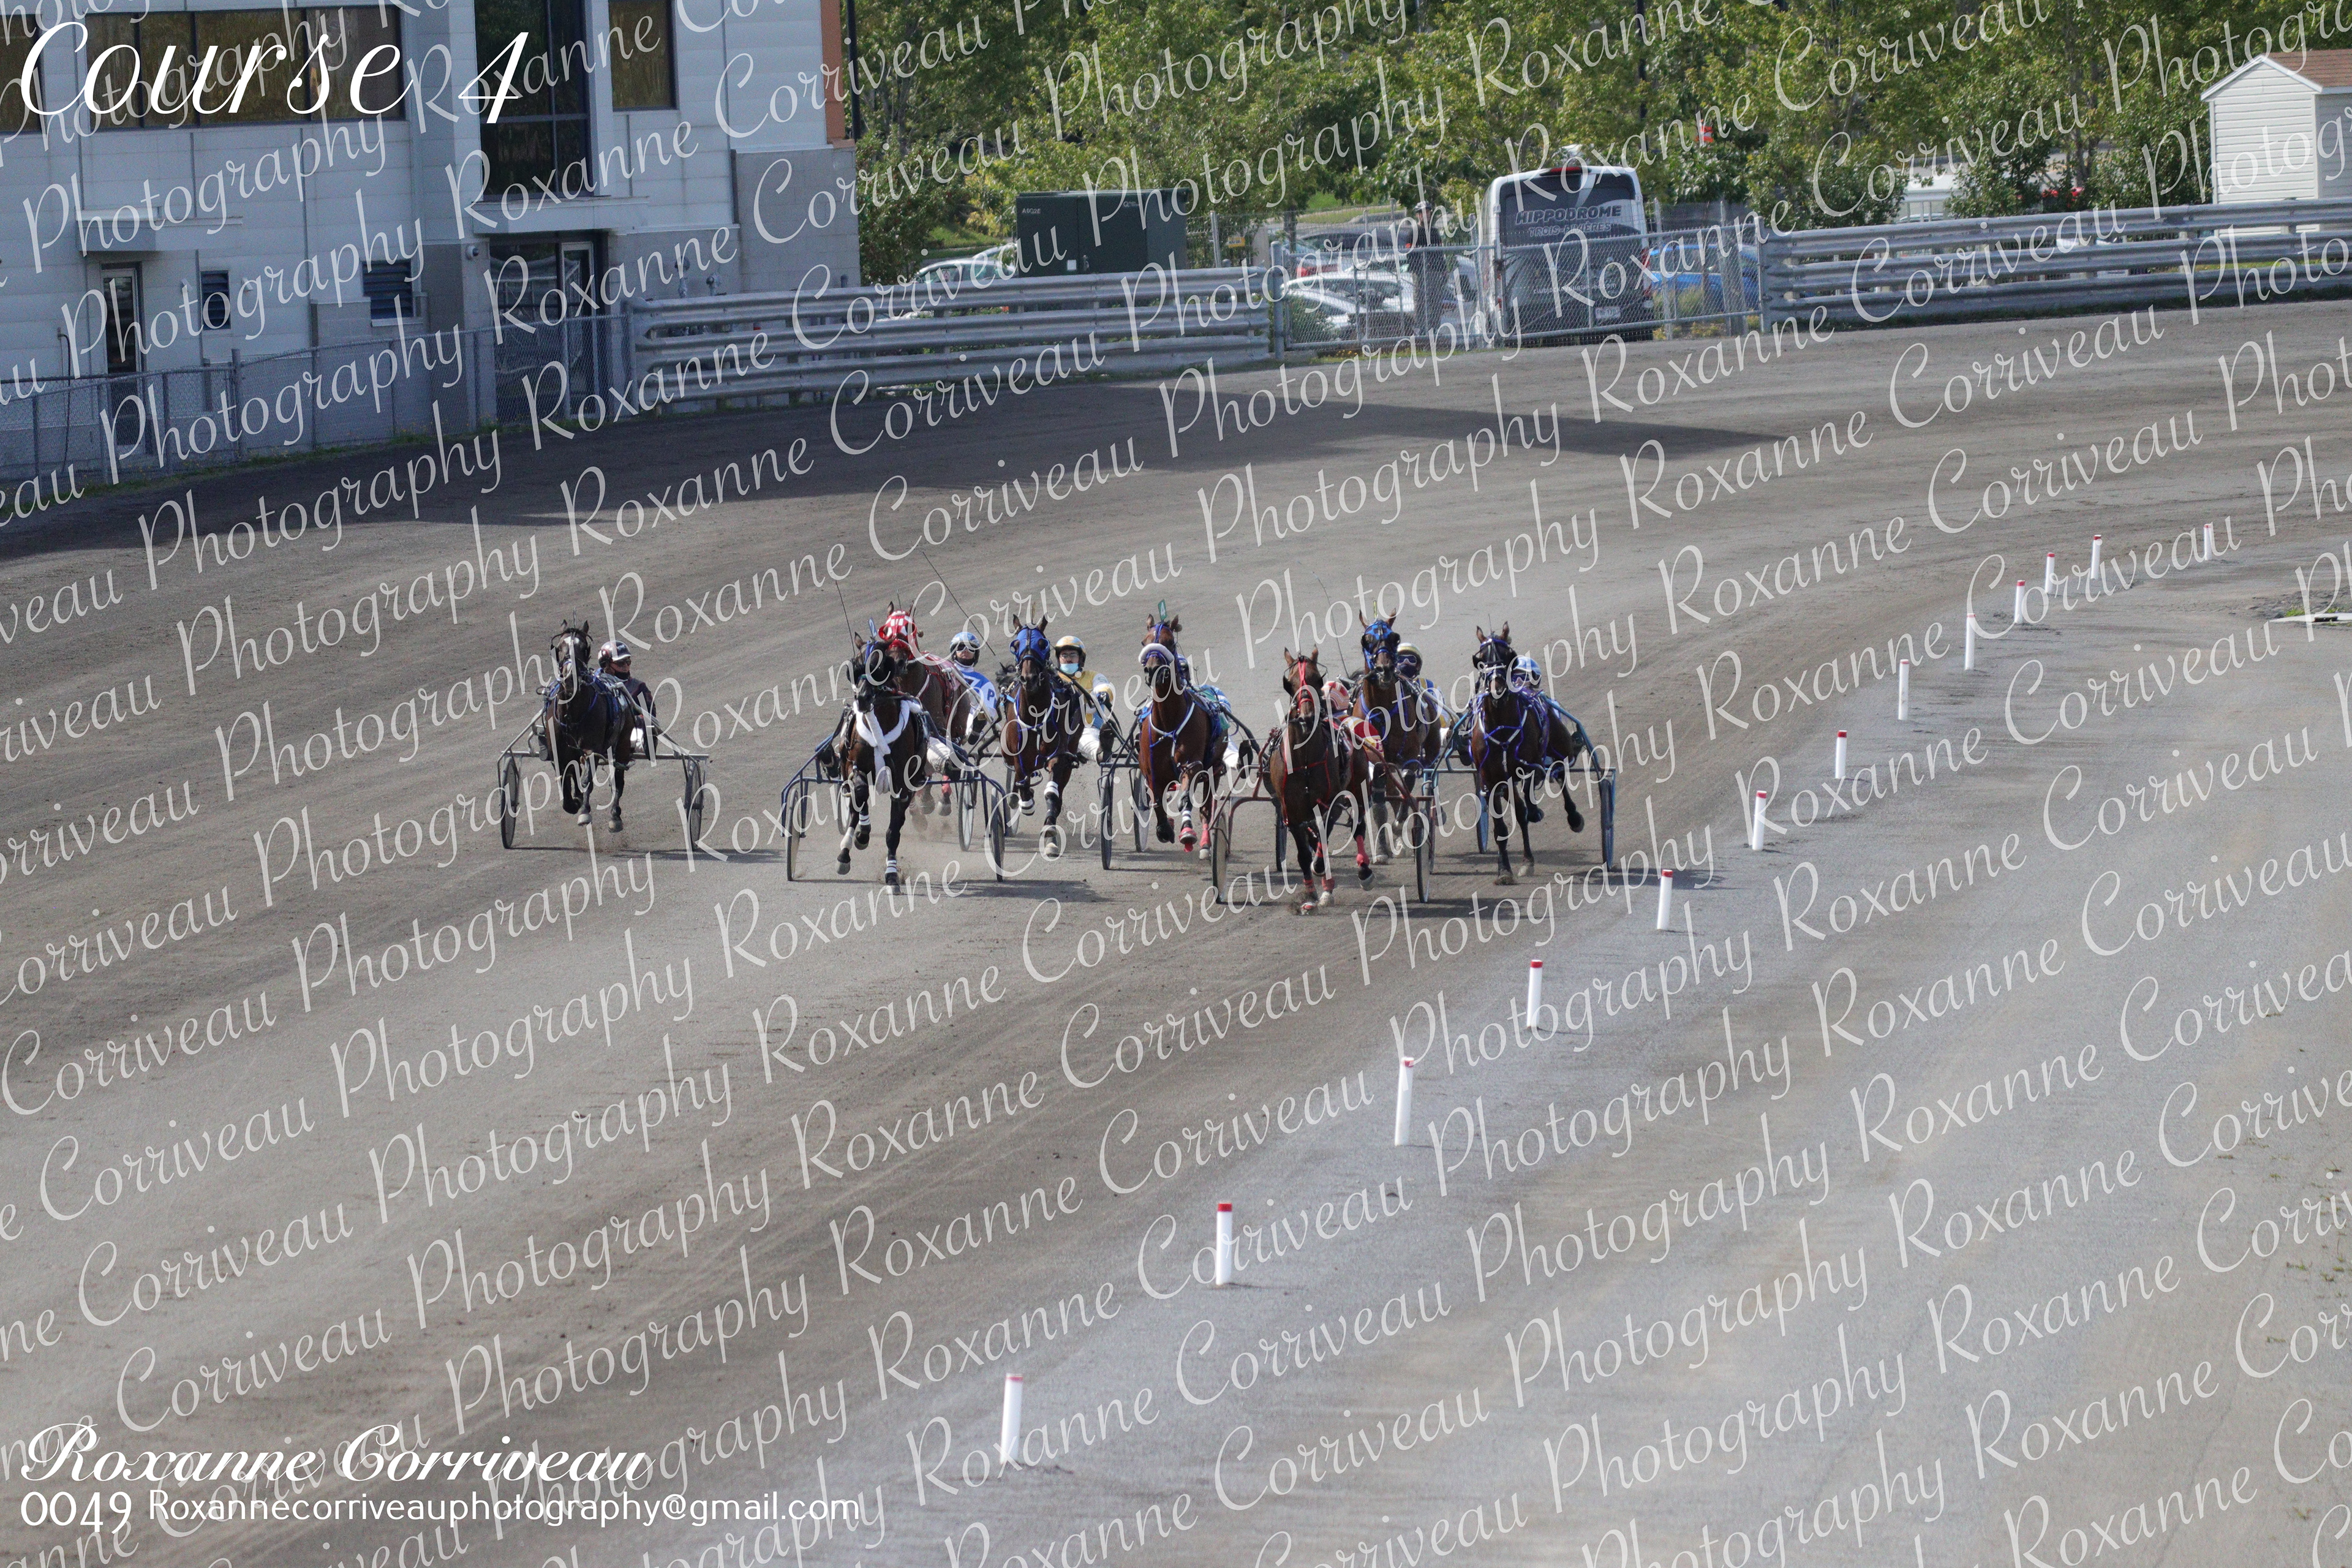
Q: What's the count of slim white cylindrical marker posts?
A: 13